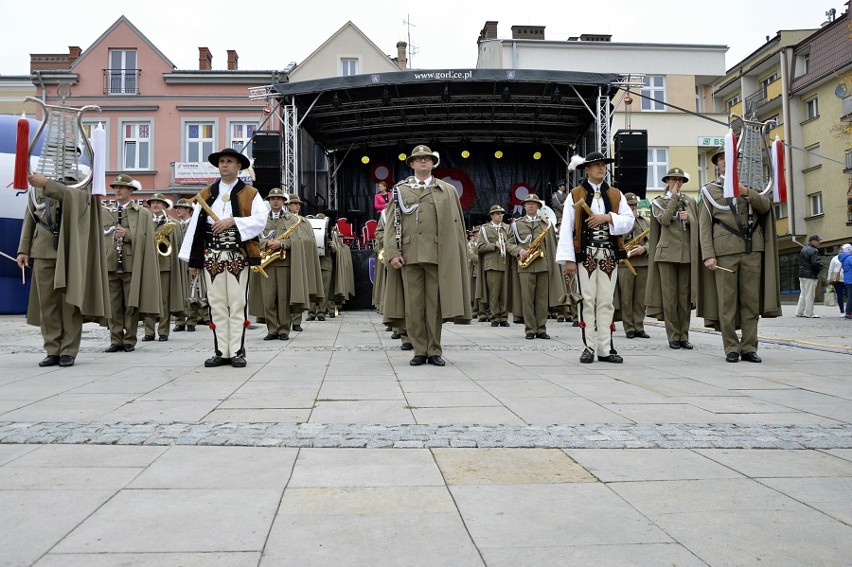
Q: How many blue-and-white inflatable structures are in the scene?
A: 1